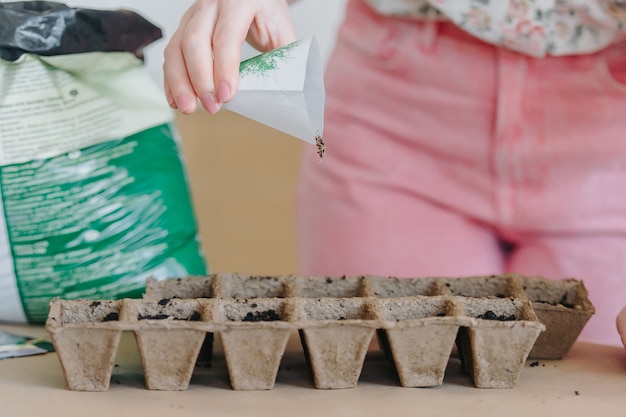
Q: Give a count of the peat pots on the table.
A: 12